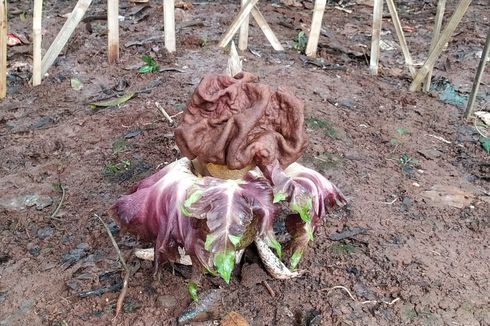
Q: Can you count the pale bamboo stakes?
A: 14